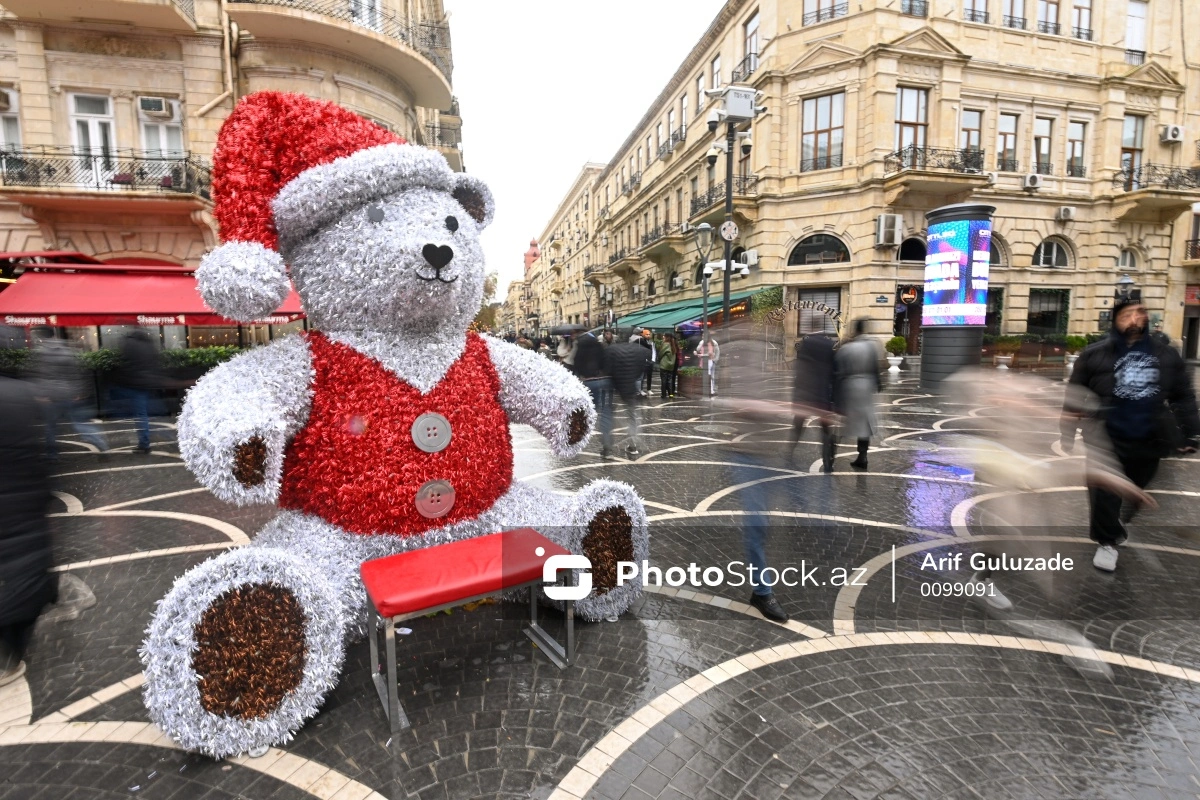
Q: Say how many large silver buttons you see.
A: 2